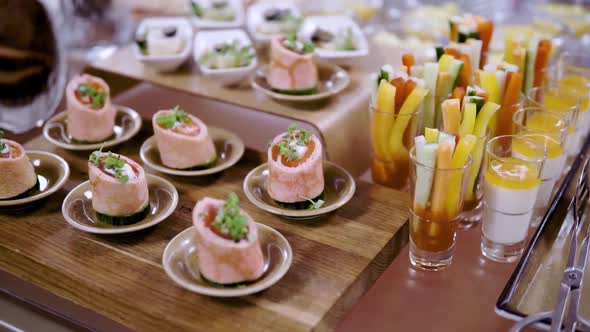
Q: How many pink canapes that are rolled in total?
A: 7